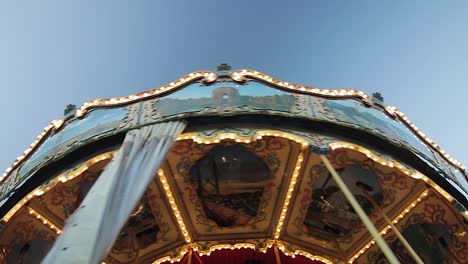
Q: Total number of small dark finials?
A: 3